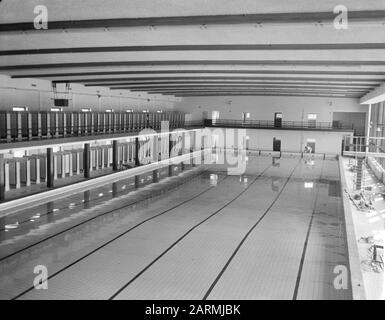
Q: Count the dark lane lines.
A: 5